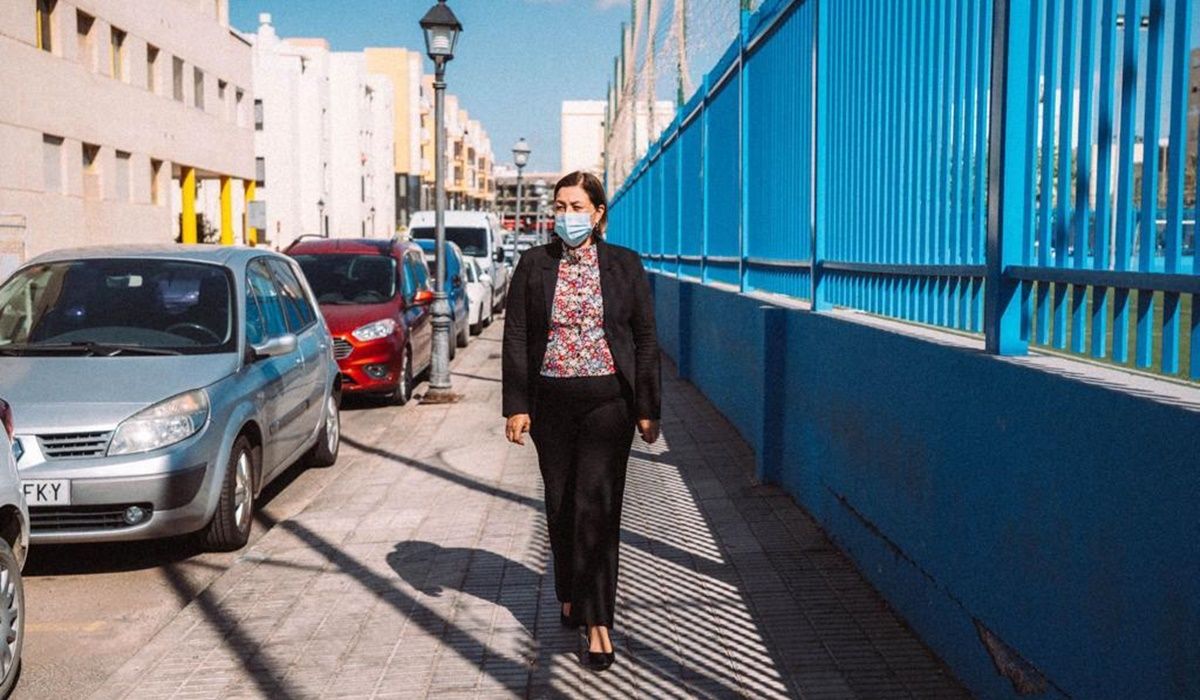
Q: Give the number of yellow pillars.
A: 3